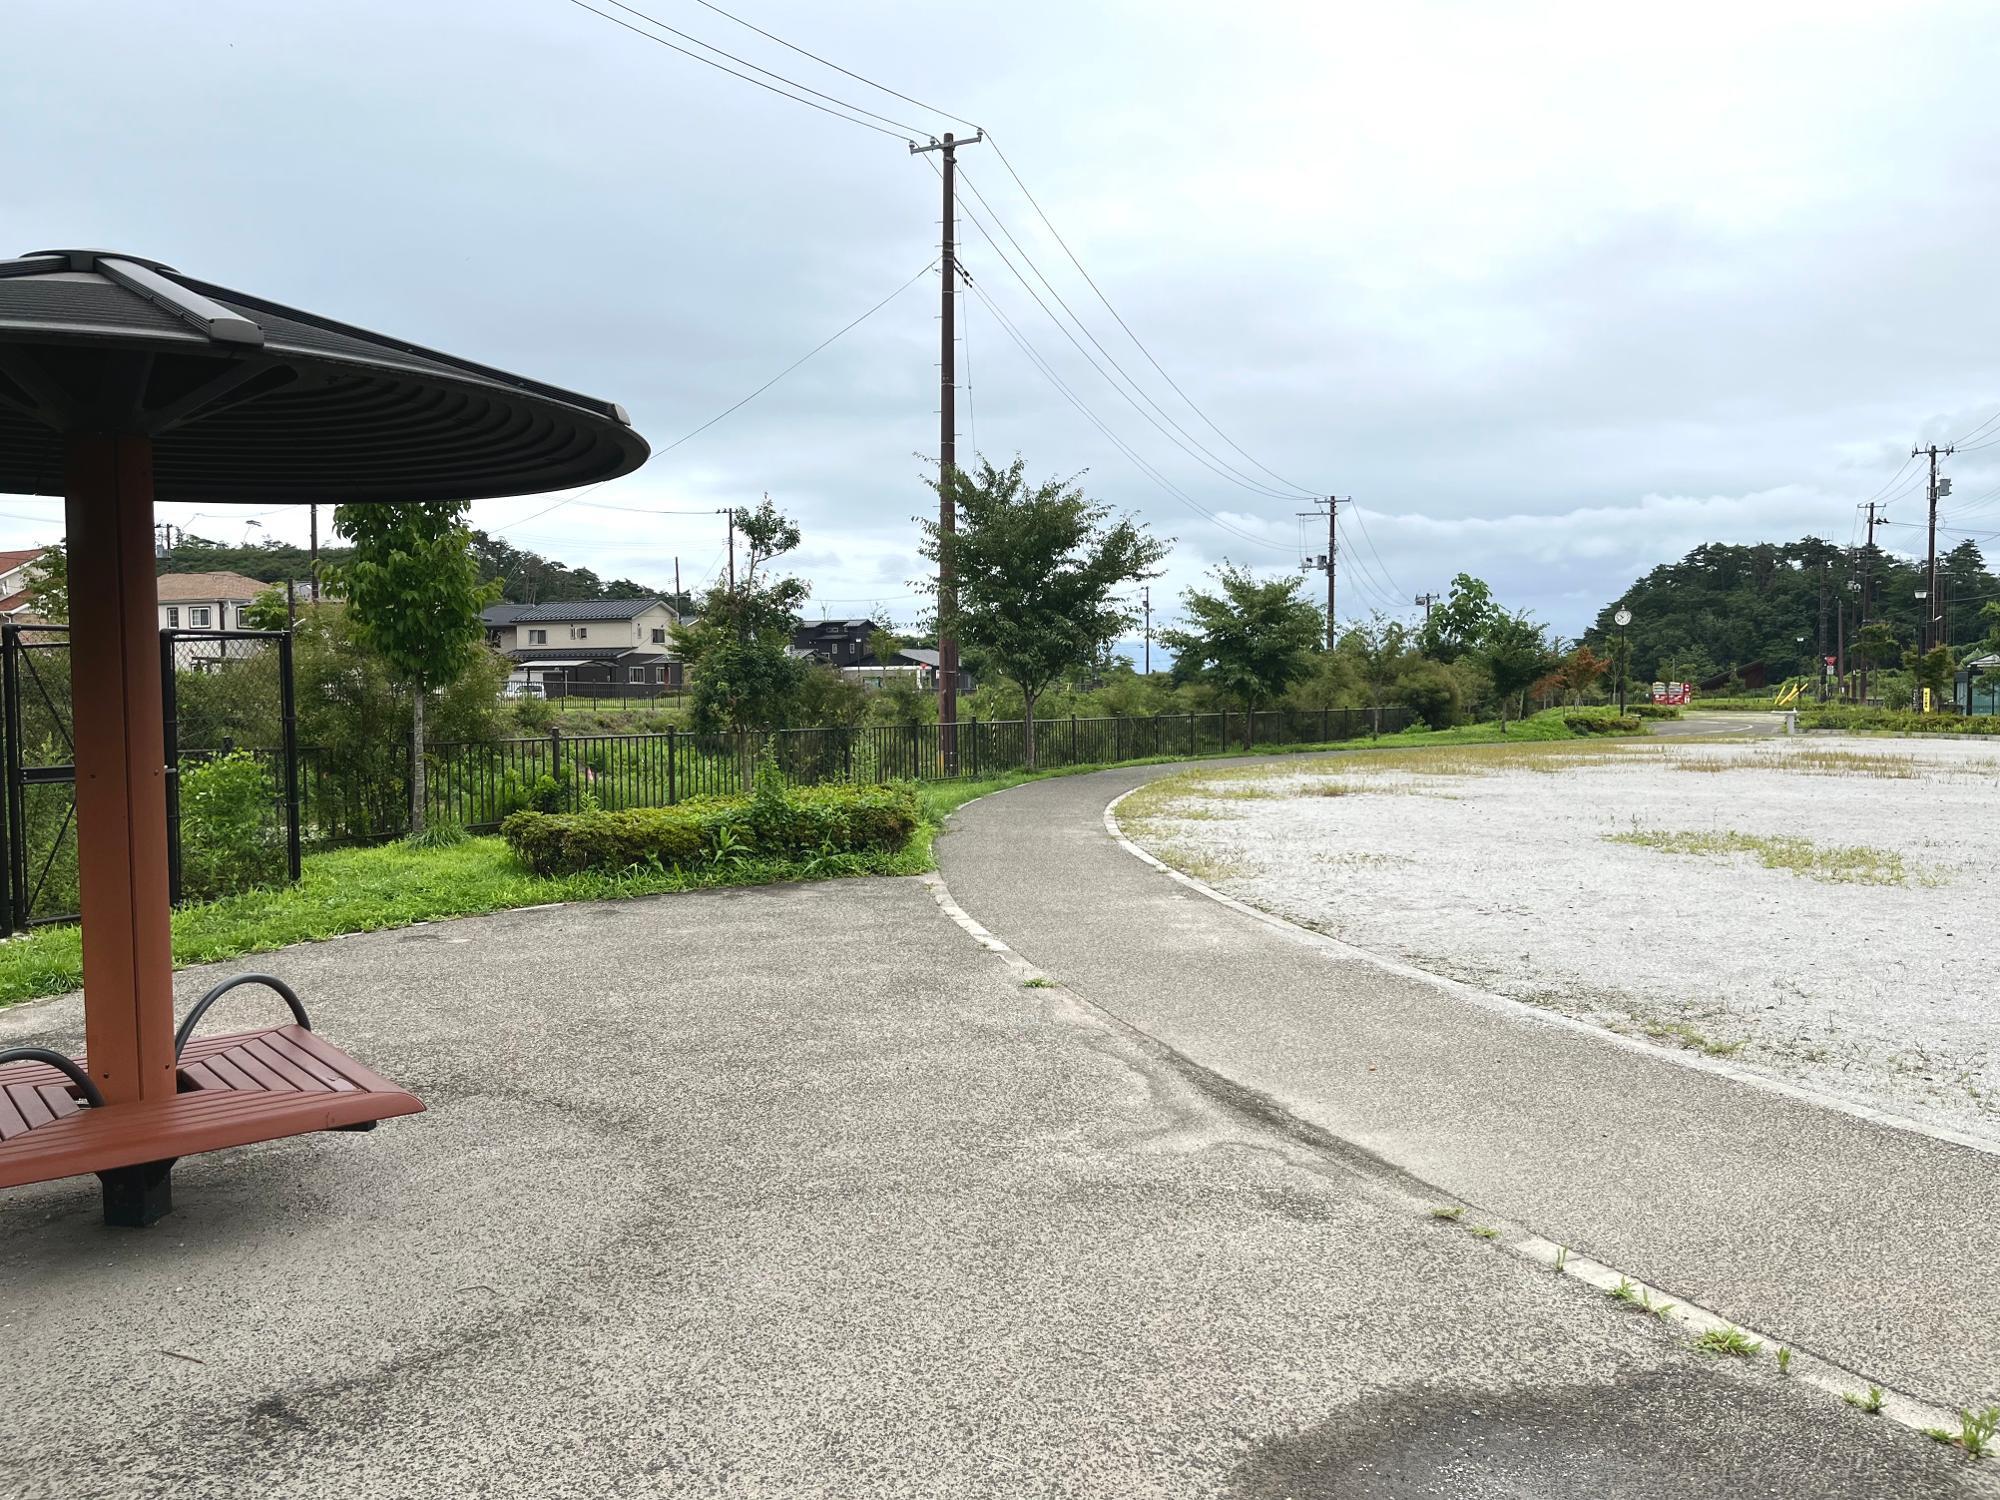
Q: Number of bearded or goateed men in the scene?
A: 0